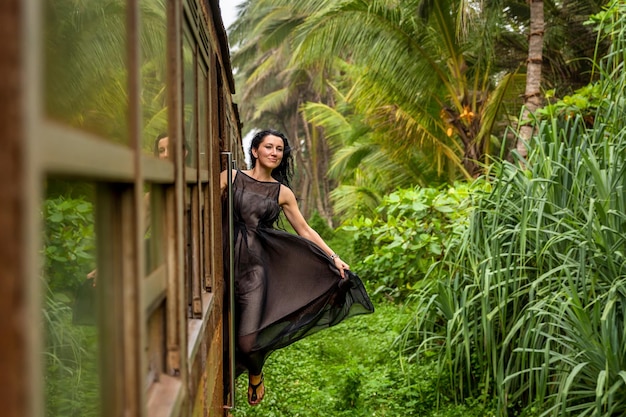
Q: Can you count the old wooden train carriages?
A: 1